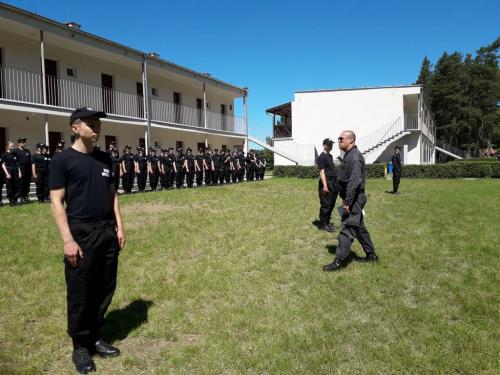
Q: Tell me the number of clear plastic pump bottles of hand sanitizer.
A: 0